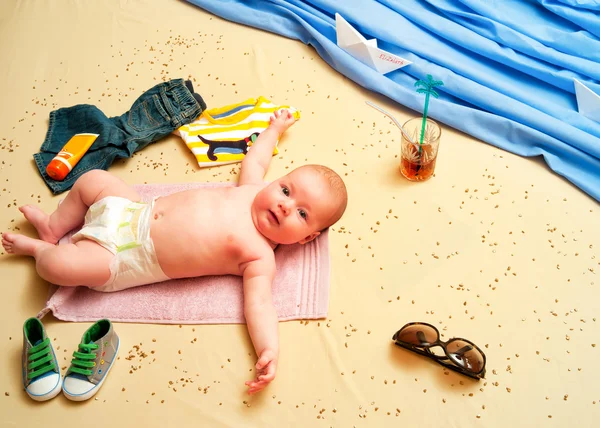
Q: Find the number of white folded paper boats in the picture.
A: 2